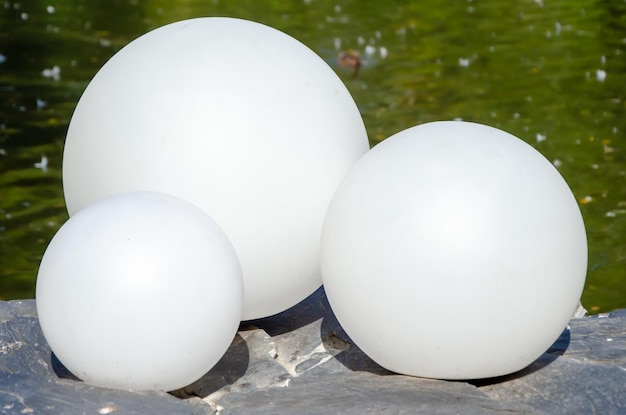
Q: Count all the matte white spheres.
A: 3